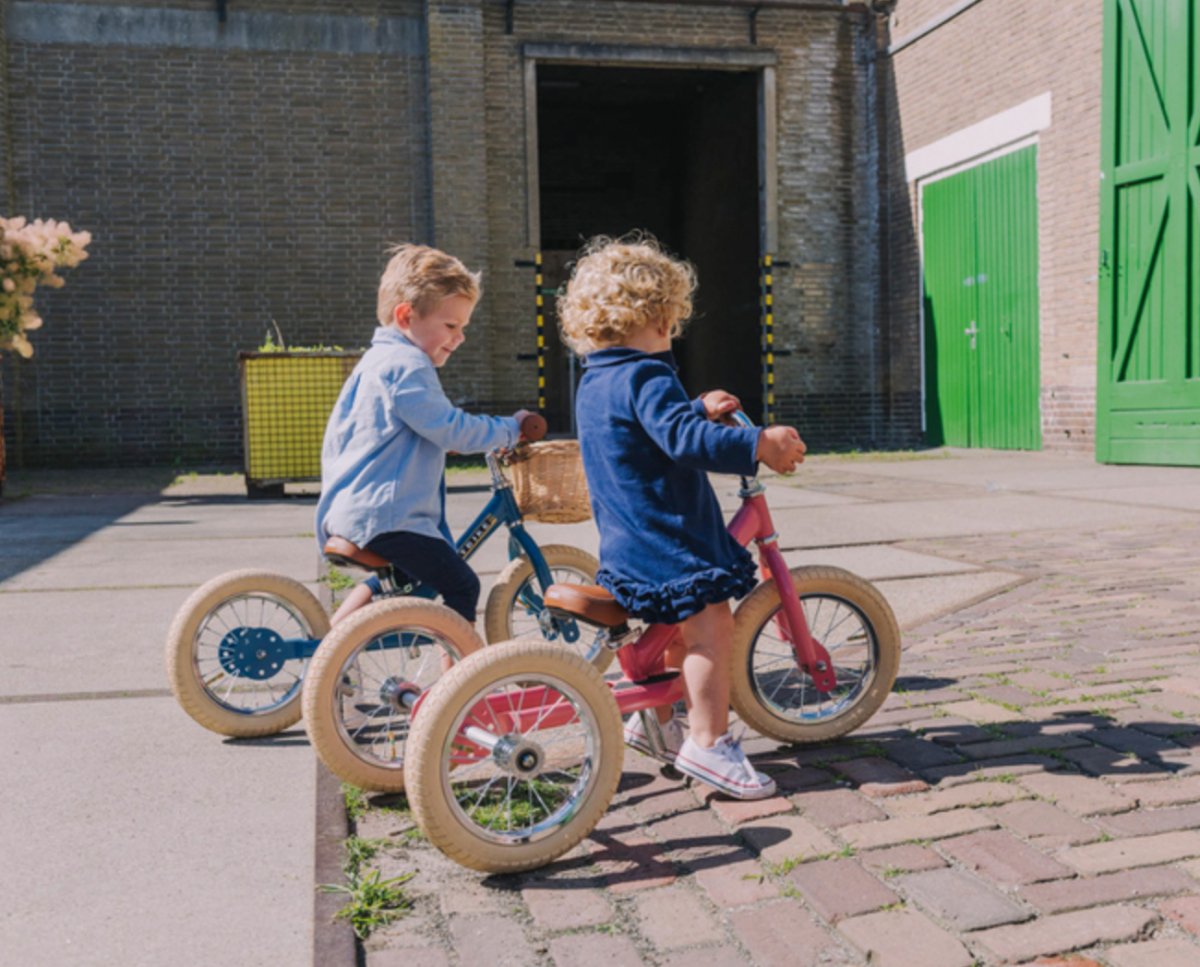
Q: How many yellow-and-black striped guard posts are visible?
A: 2